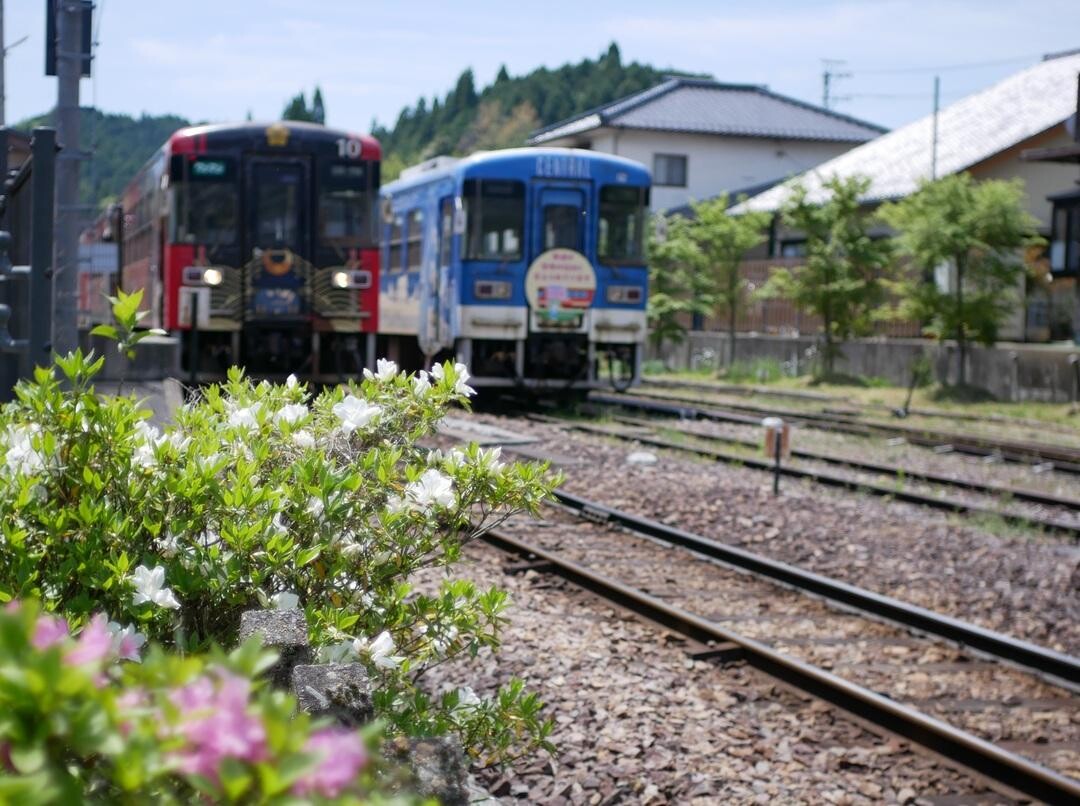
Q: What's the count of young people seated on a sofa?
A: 0